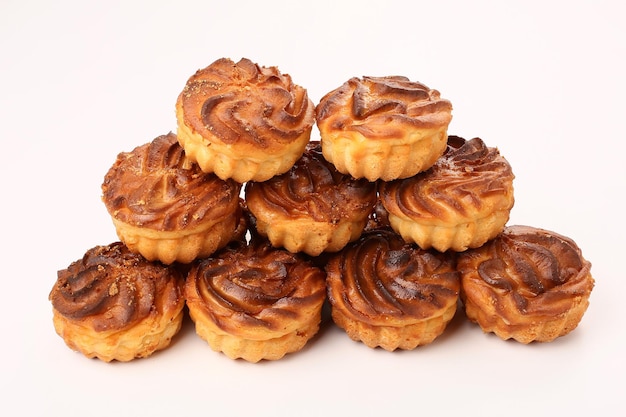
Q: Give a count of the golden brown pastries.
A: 9